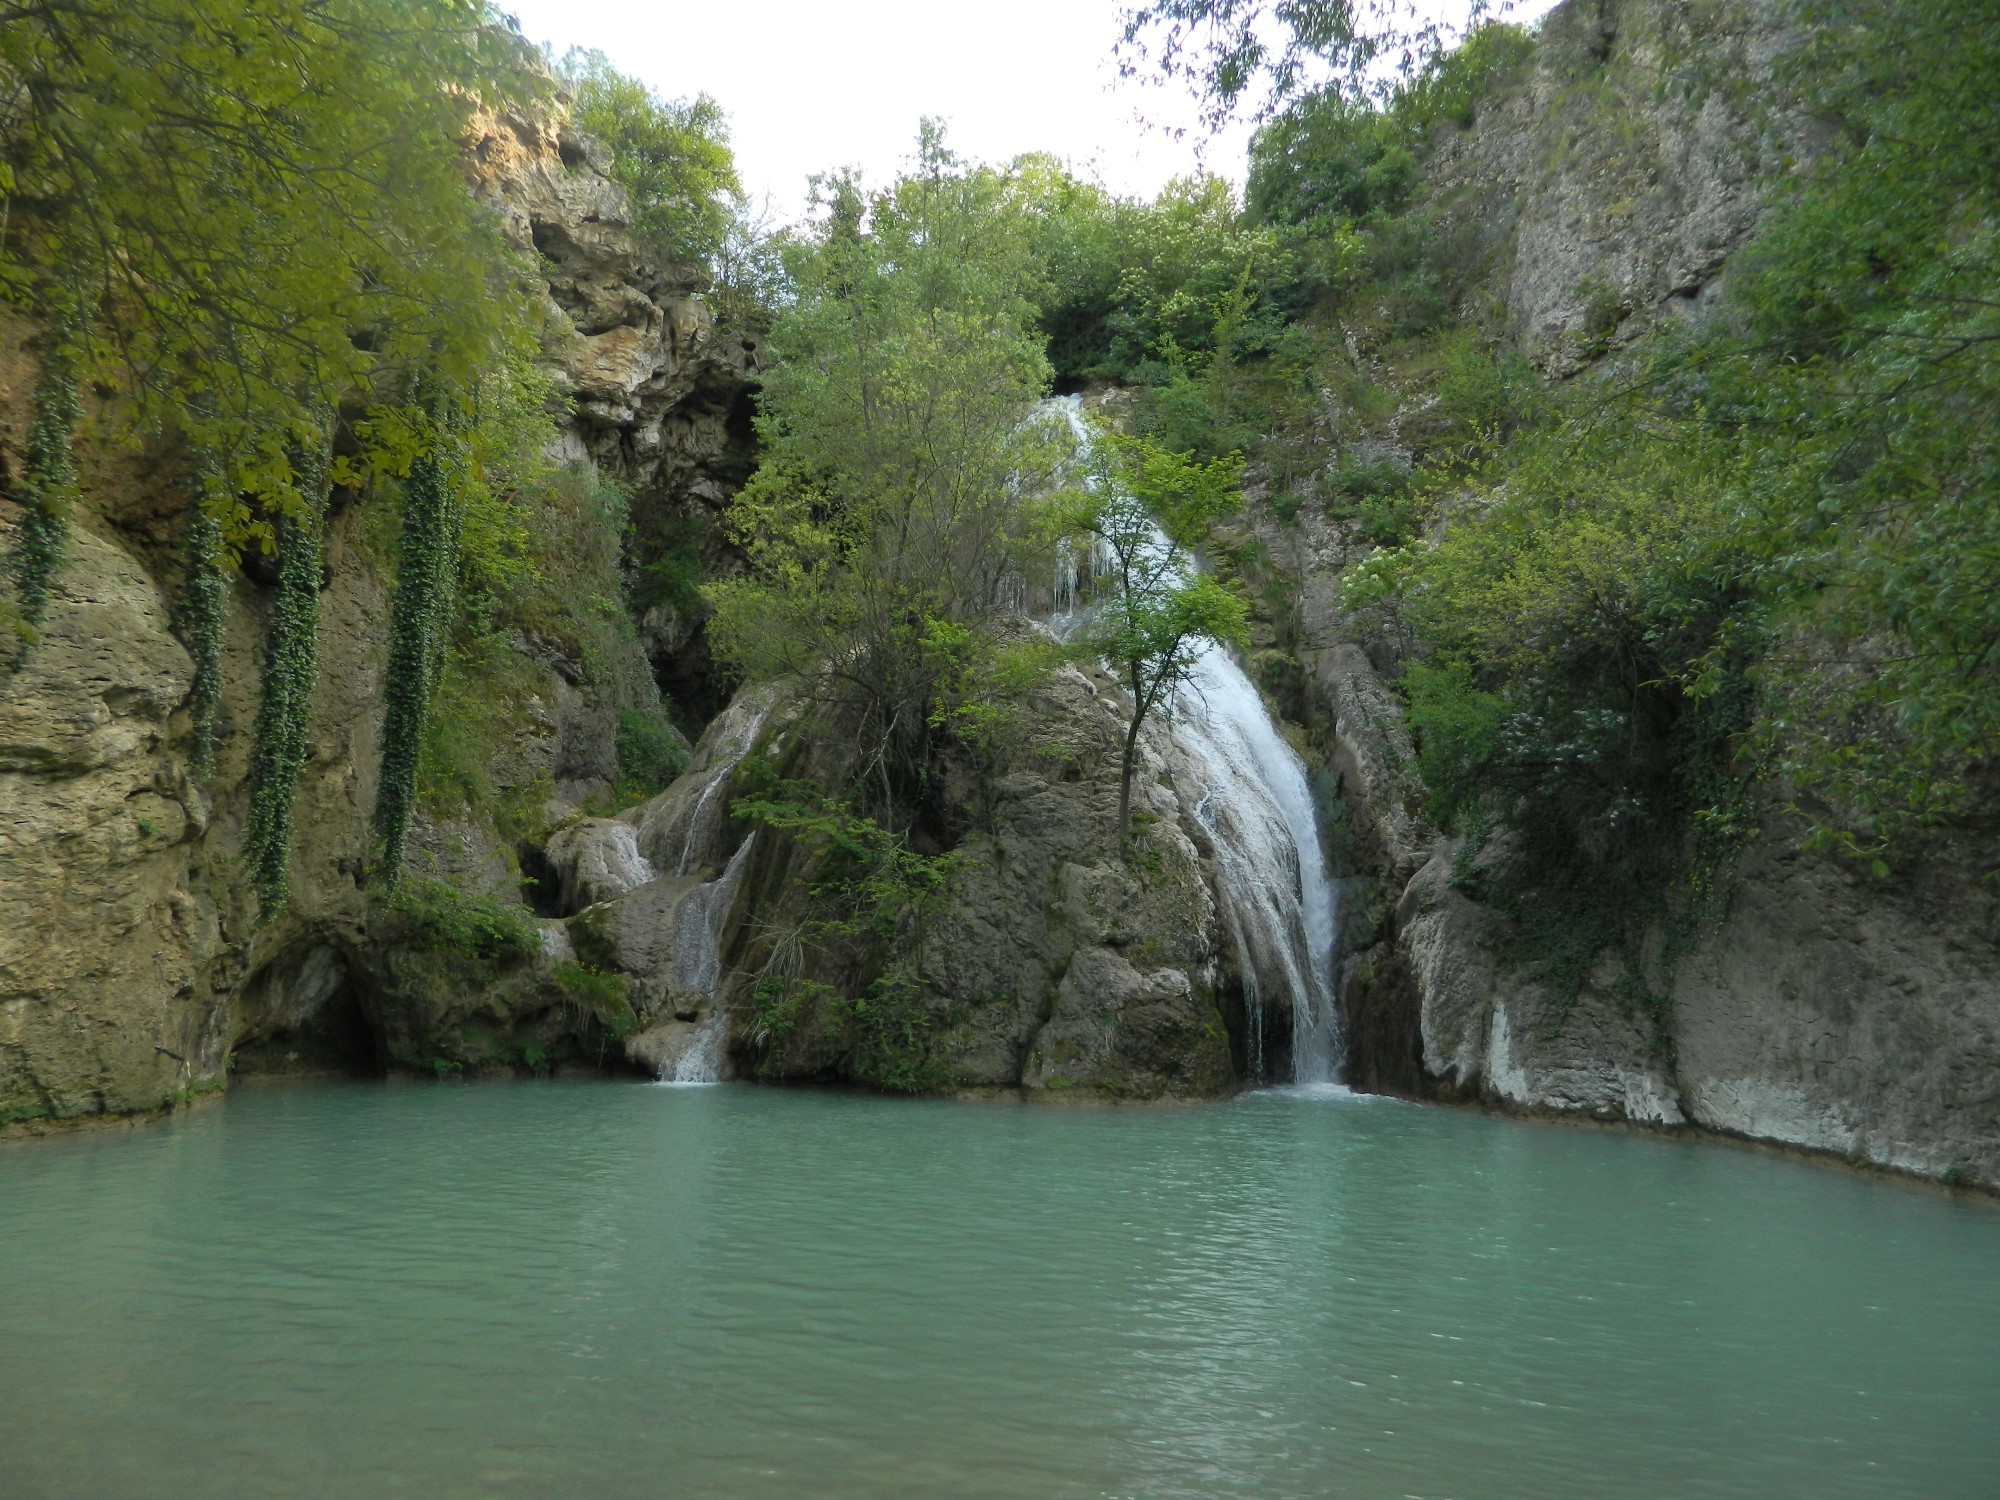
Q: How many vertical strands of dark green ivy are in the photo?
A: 4